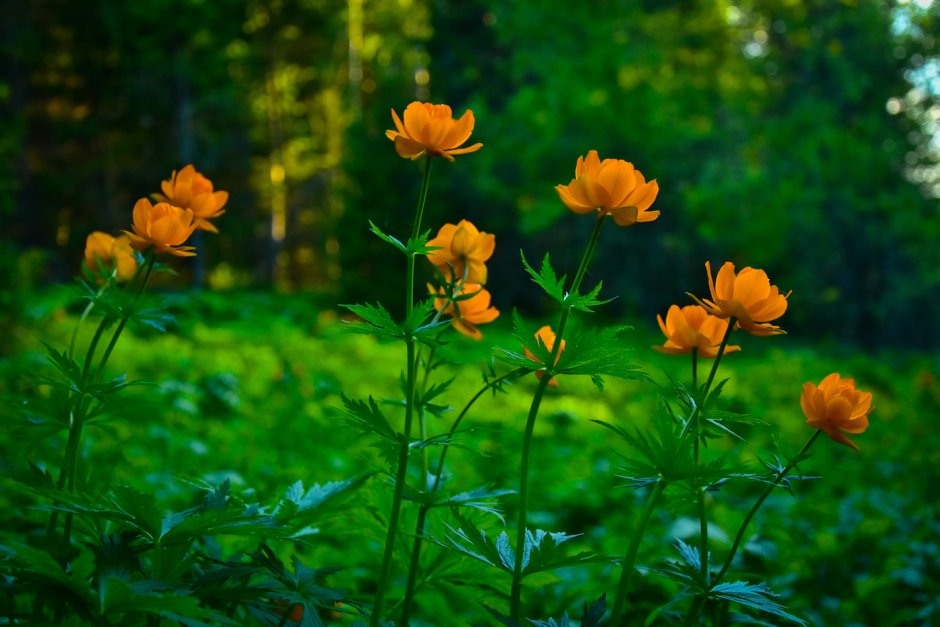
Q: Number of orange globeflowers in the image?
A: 11